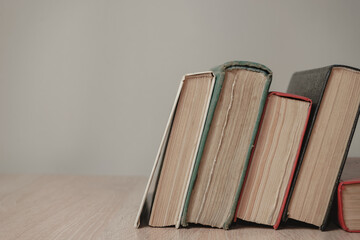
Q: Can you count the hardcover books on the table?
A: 5